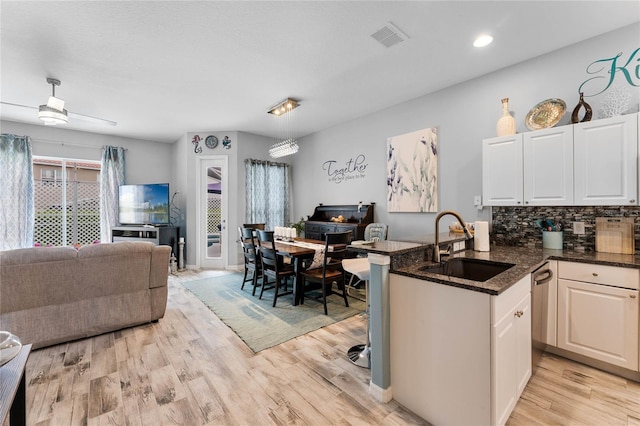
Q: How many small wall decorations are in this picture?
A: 3